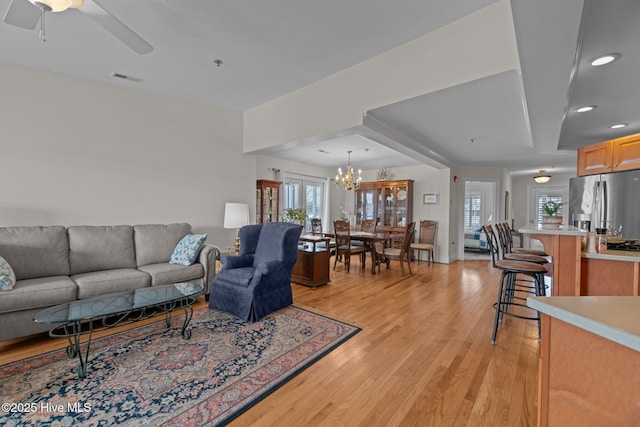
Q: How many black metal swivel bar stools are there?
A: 3